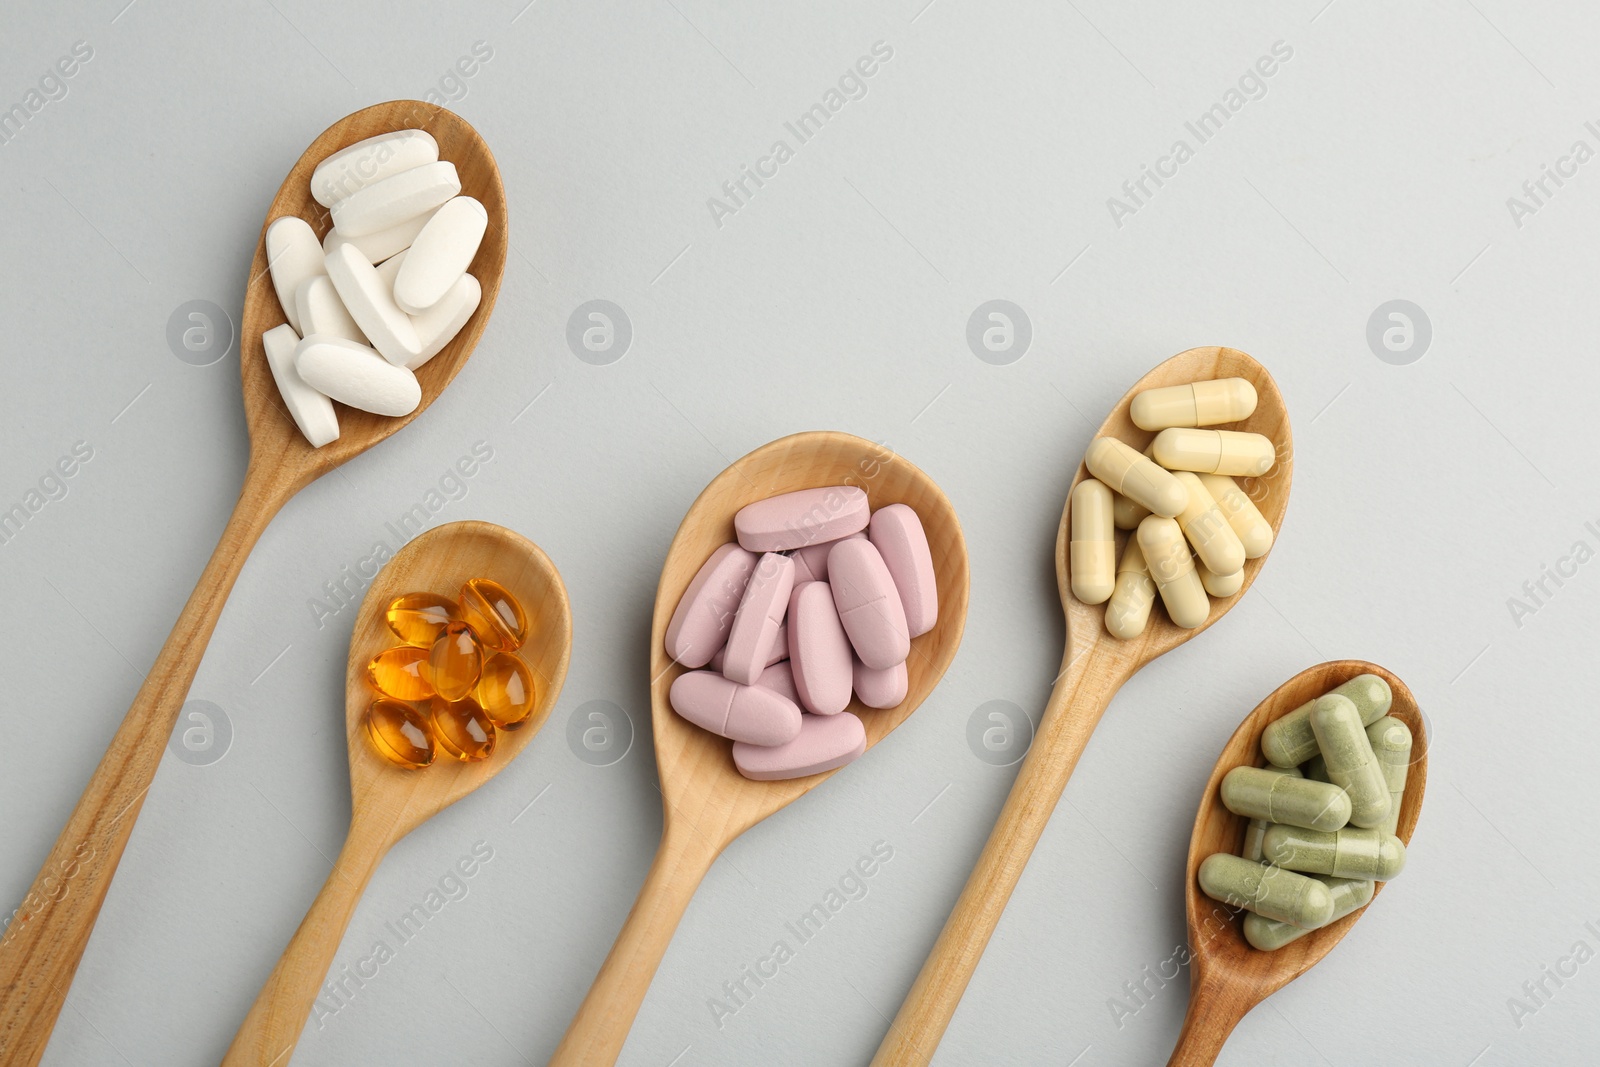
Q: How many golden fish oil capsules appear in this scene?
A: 7